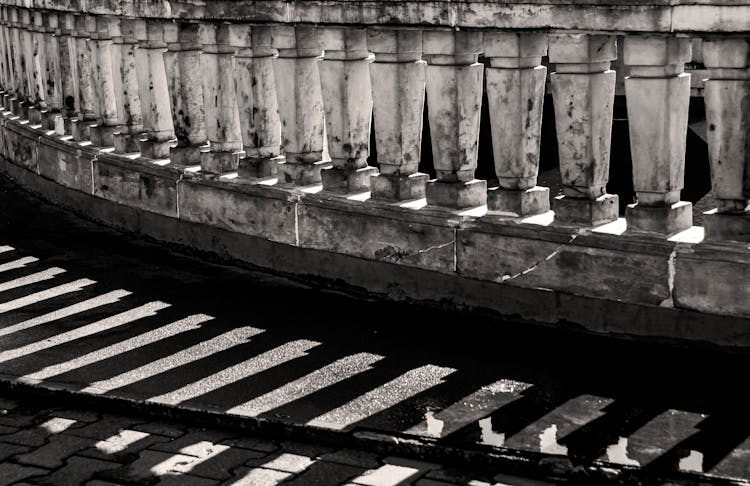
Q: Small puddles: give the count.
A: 5